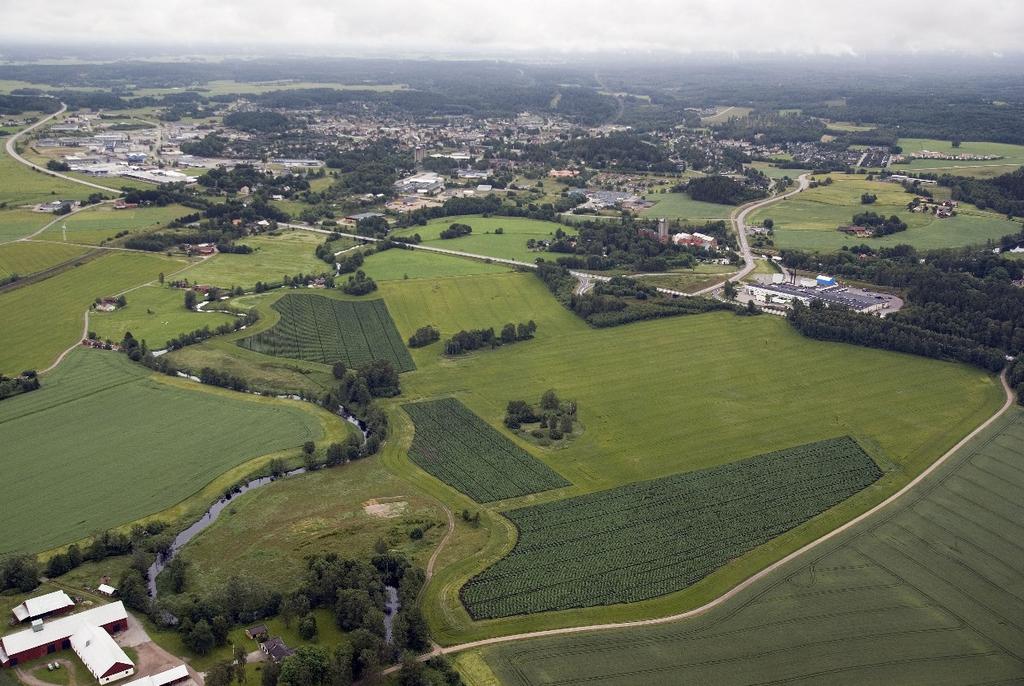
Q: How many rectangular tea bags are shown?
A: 0